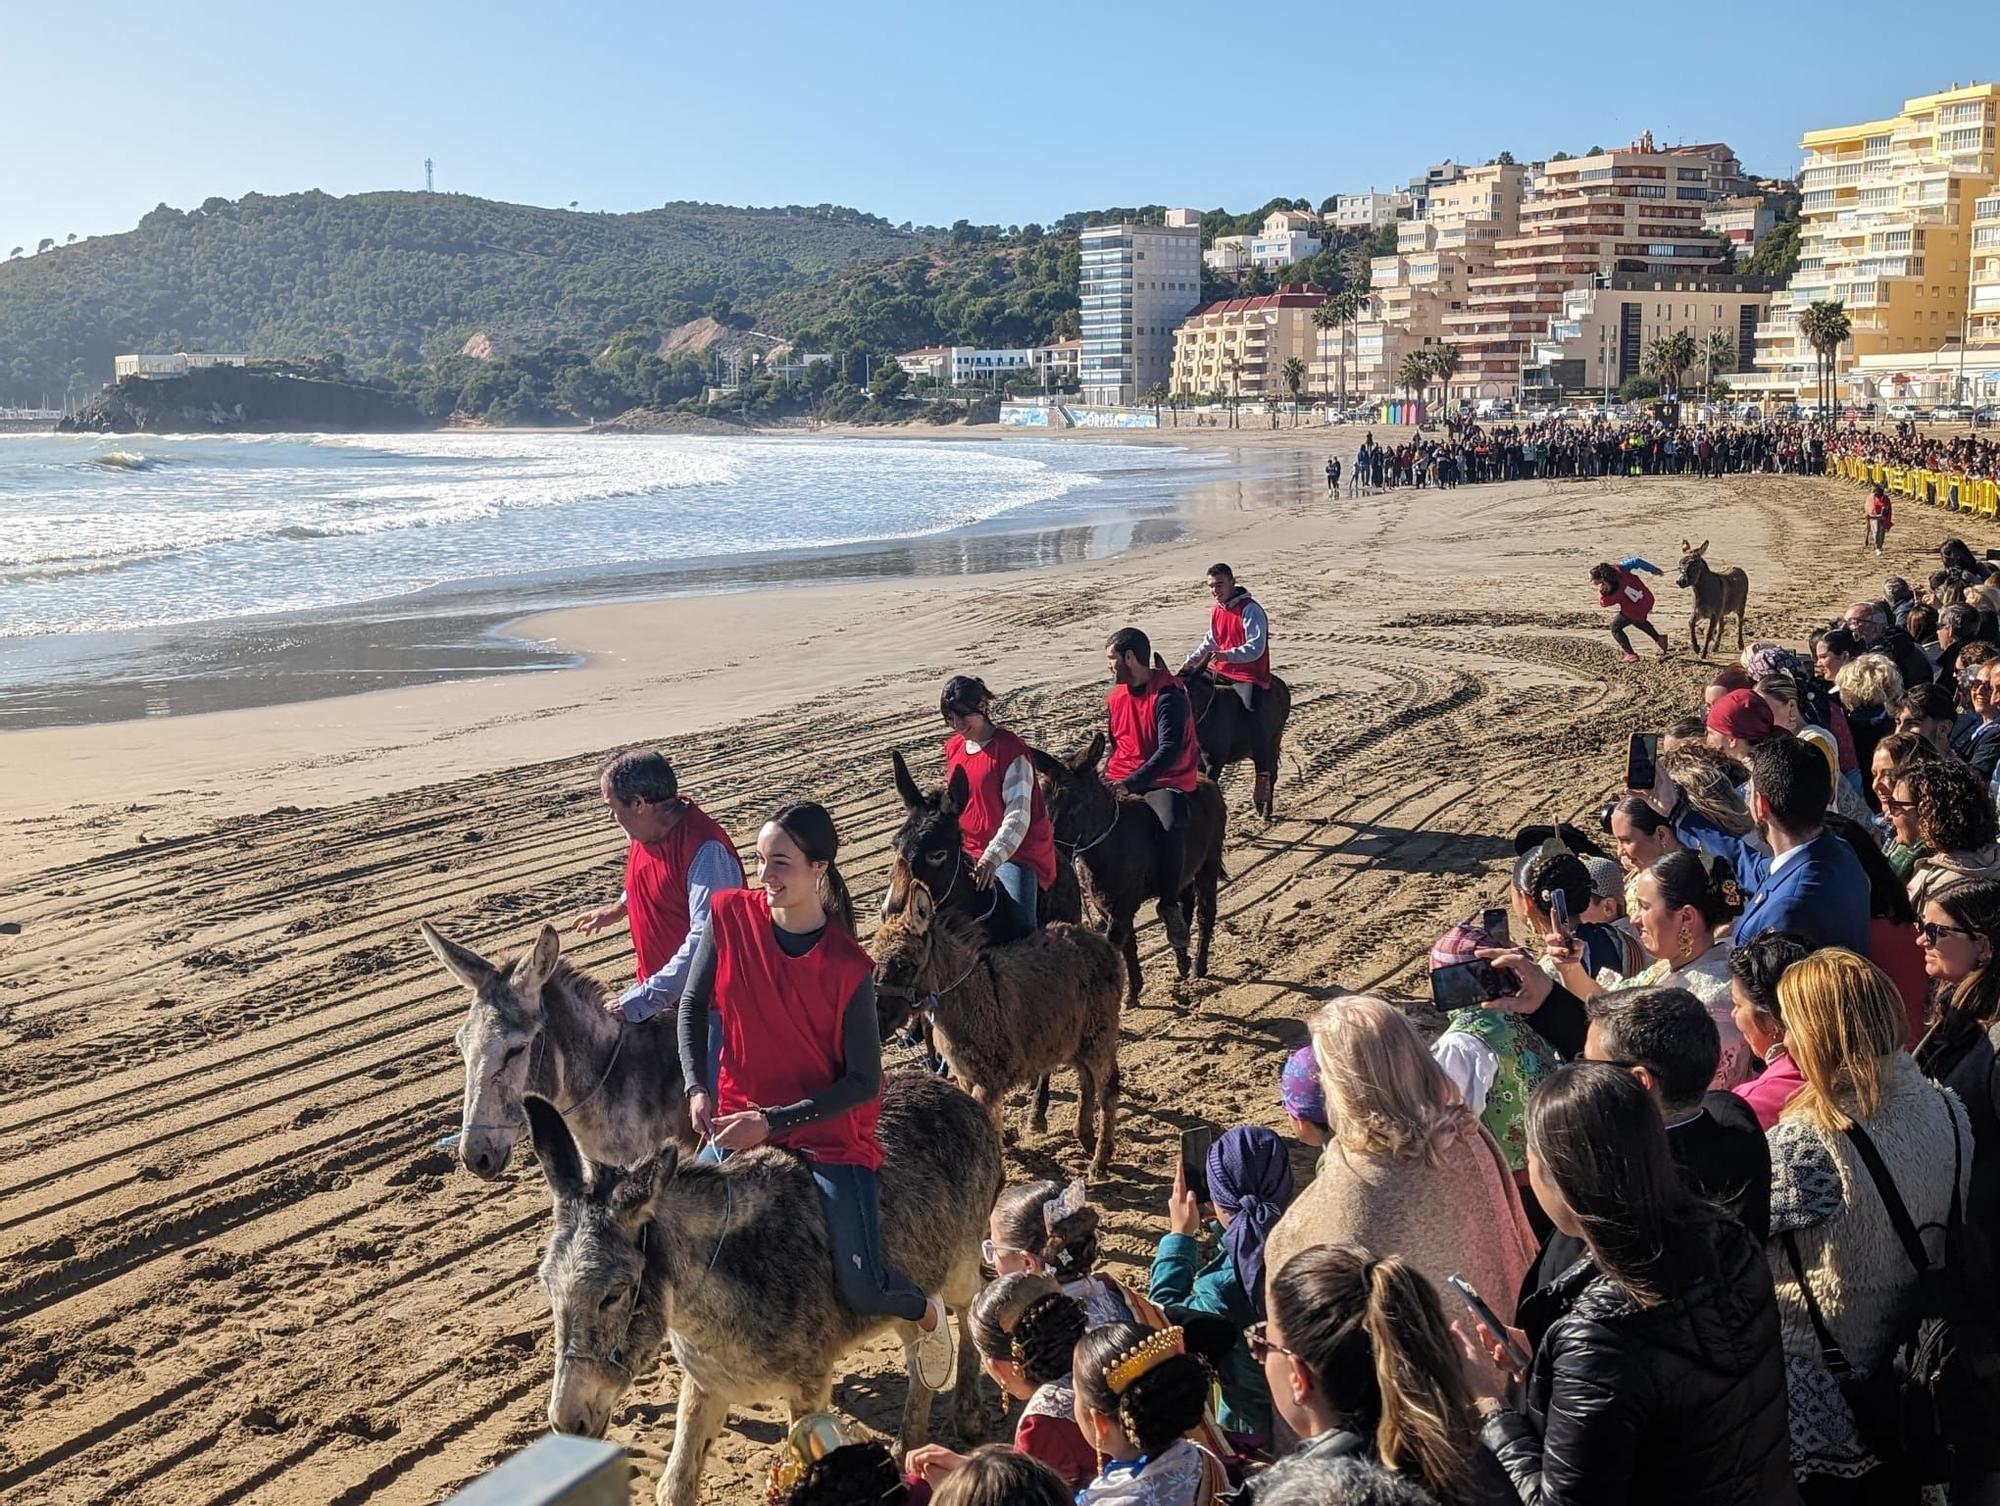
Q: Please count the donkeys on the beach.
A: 7